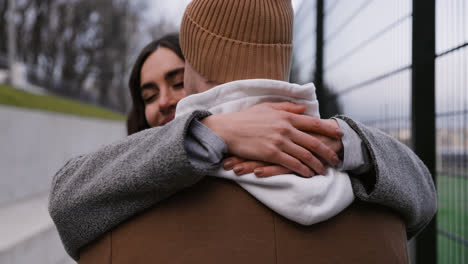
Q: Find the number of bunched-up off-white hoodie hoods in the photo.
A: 1